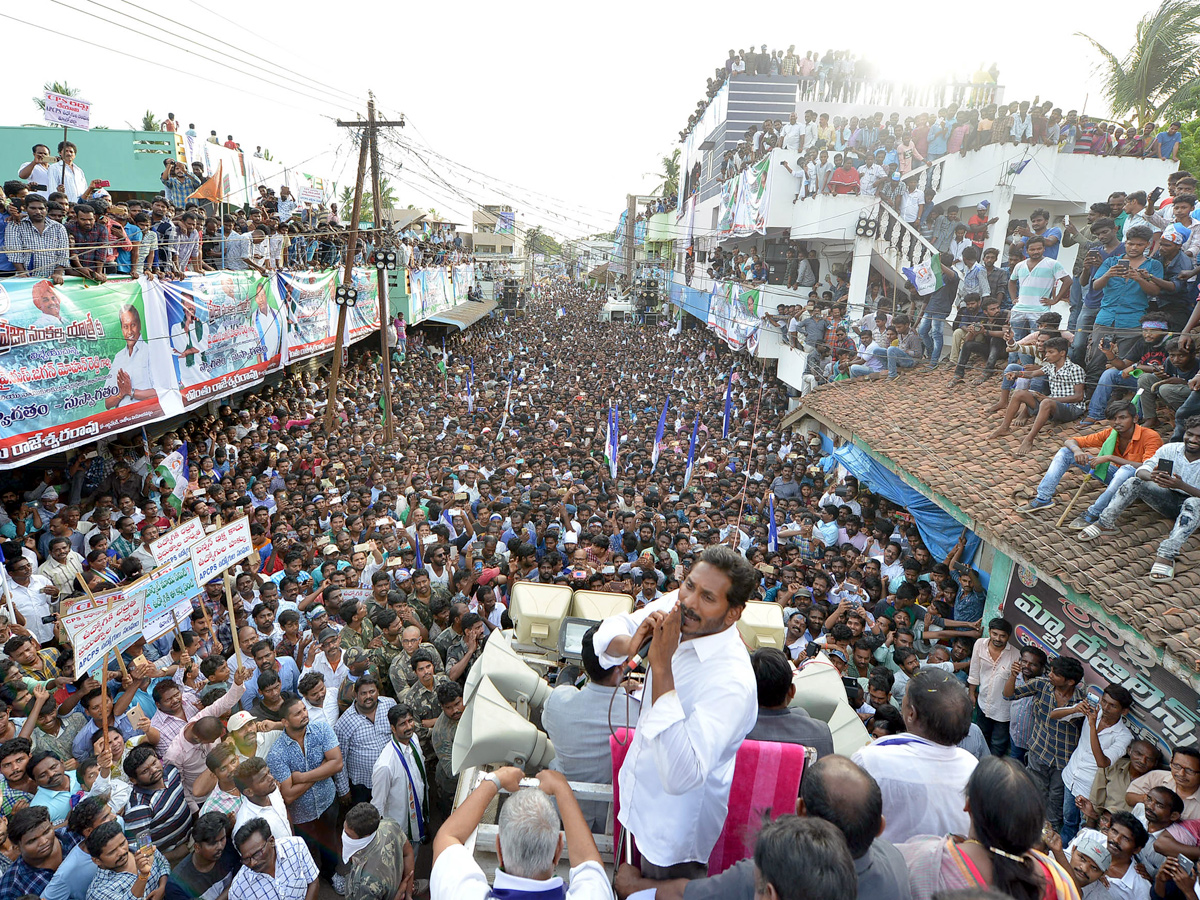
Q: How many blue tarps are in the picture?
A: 1